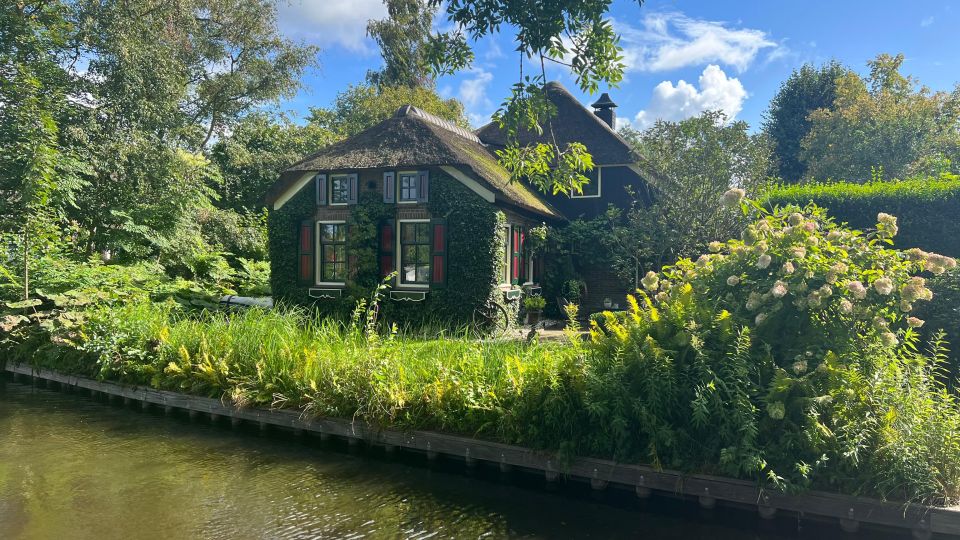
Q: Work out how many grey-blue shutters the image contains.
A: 4